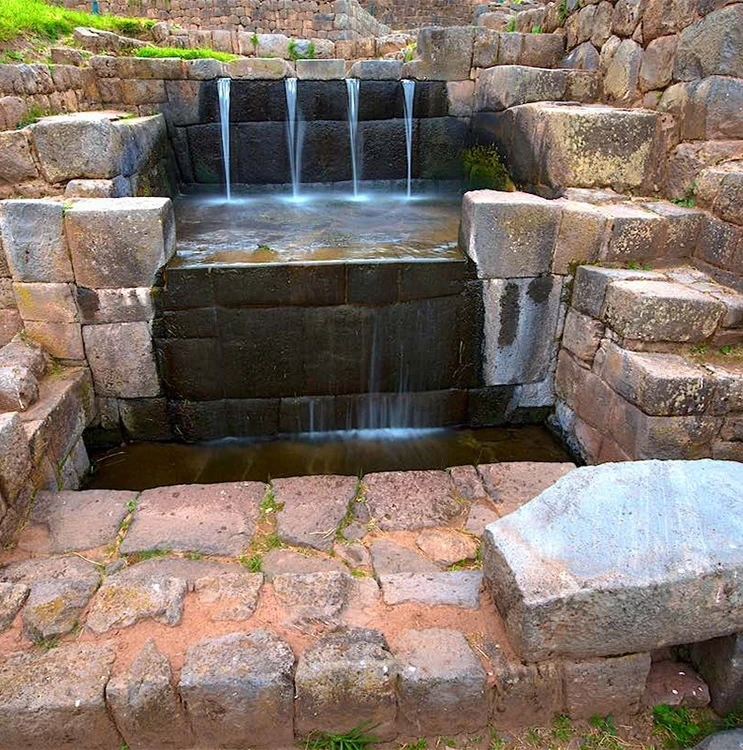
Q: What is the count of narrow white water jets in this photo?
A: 4